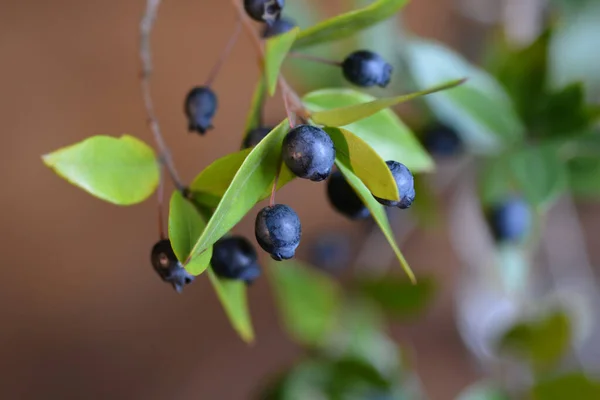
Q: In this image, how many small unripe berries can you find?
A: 0